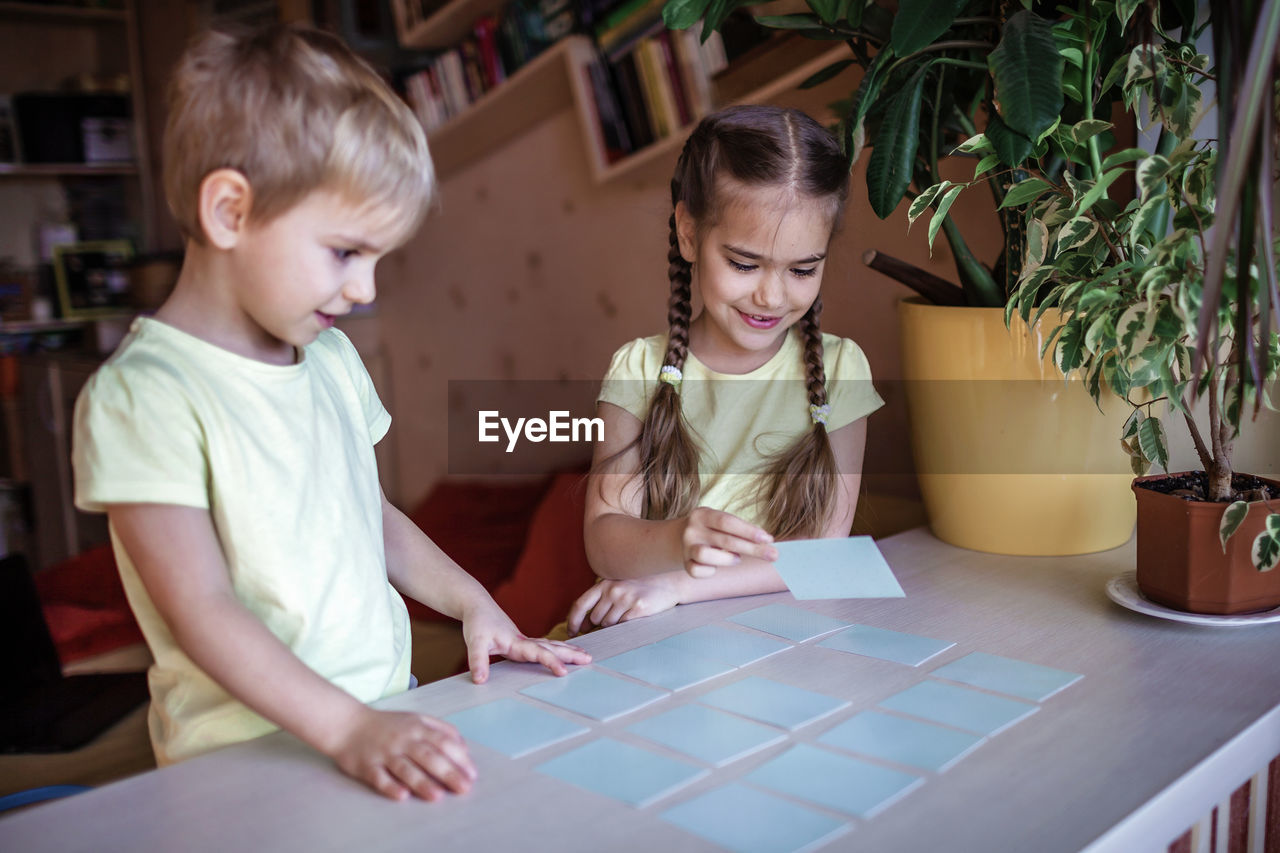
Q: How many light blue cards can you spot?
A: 15